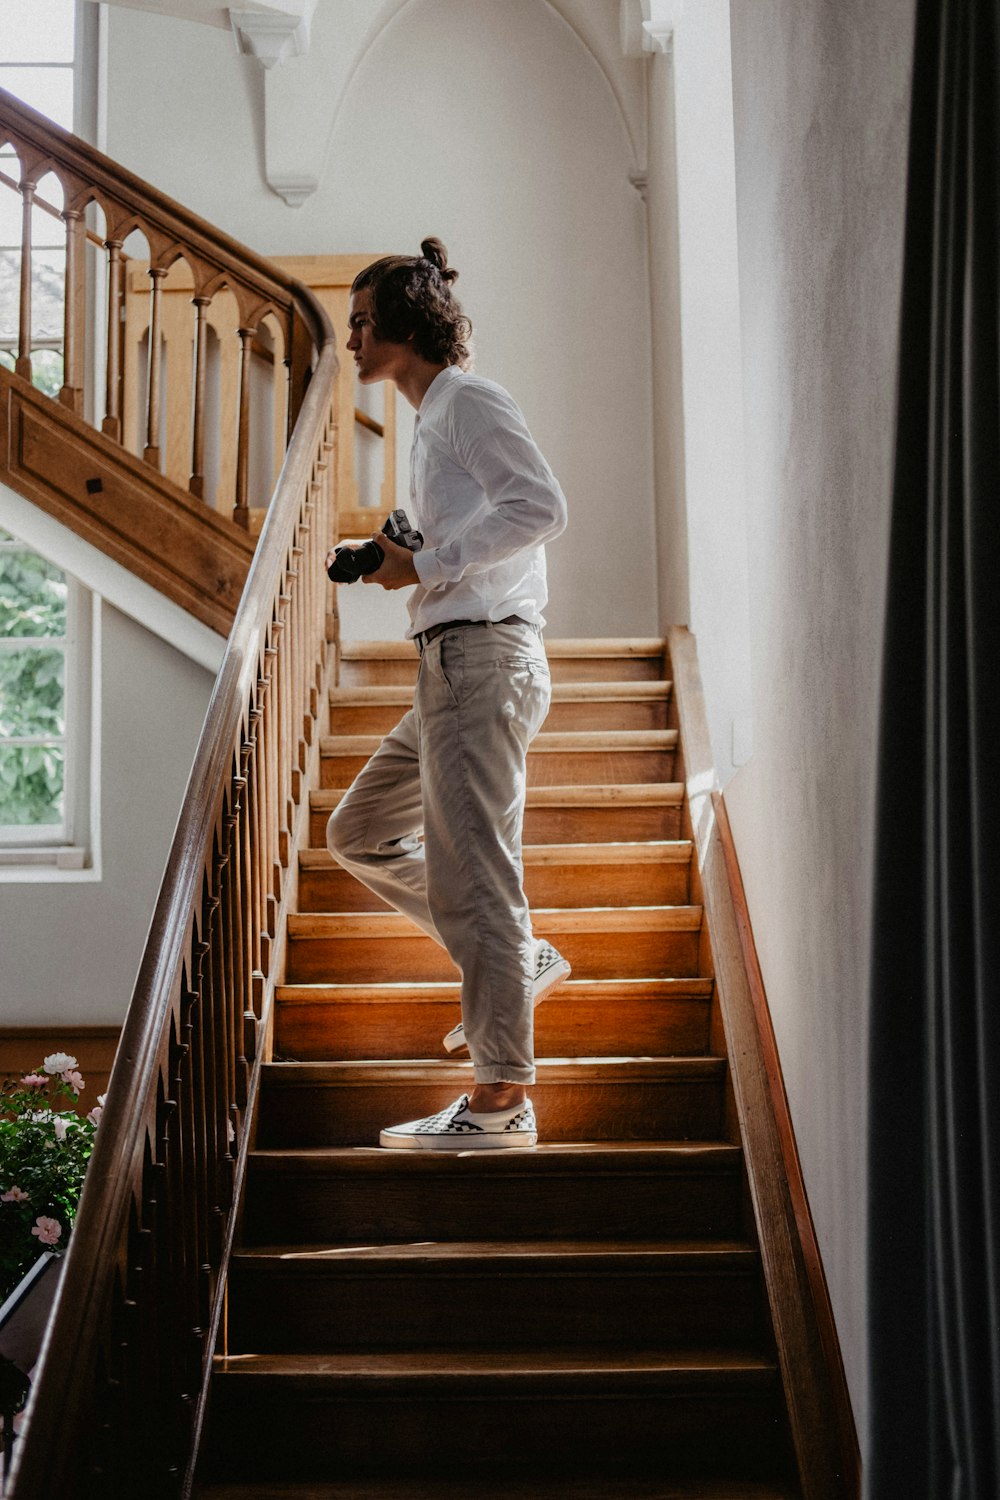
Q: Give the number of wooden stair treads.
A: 11